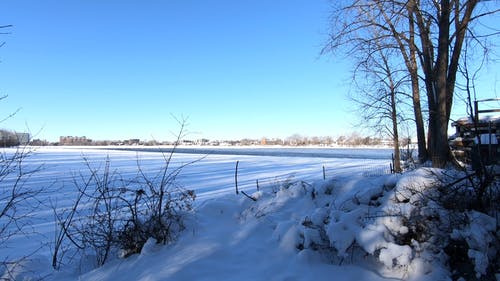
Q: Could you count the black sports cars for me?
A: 0